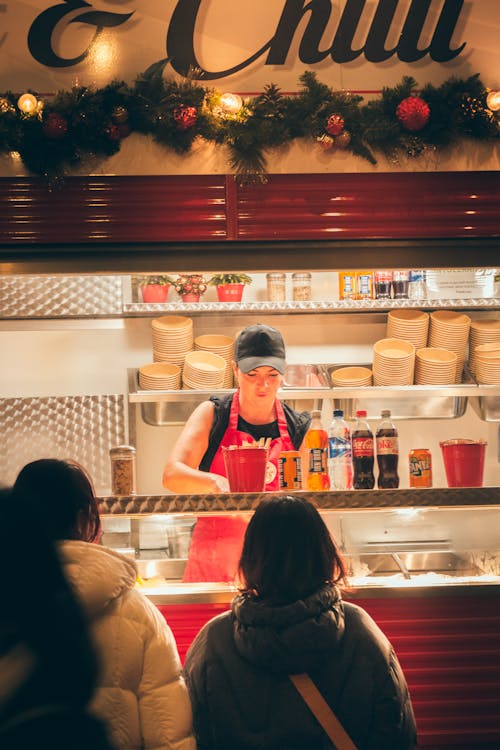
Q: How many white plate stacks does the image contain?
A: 11